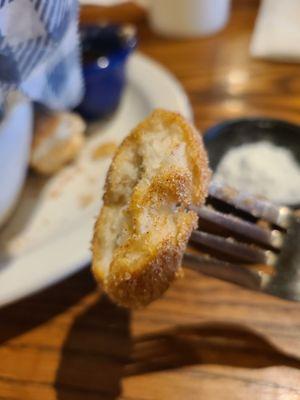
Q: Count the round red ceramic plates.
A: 0